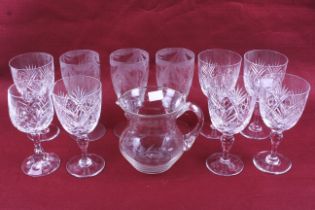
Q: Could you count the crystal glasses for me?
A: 10